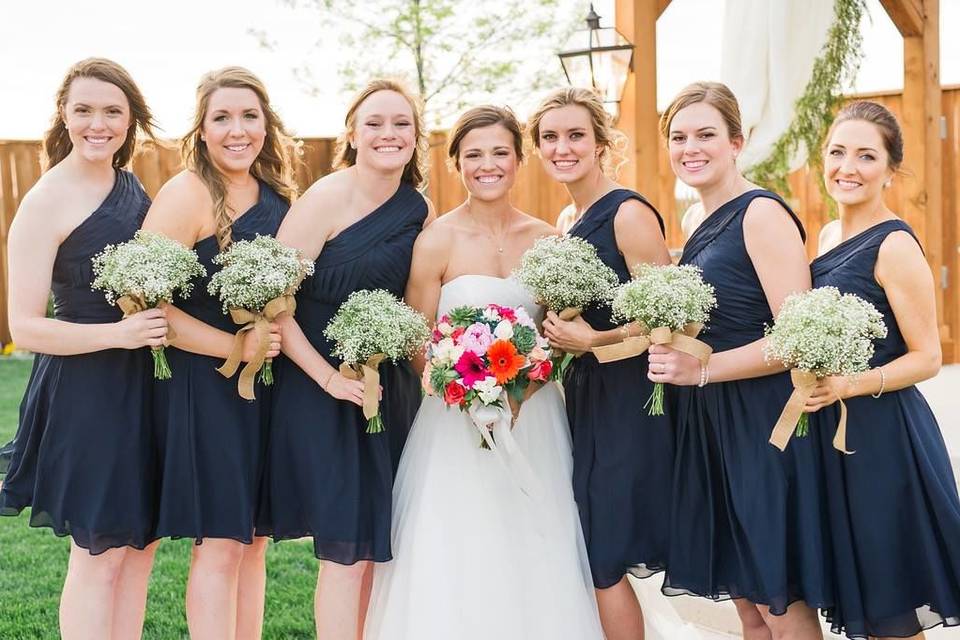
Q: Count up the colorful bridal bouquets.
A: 1